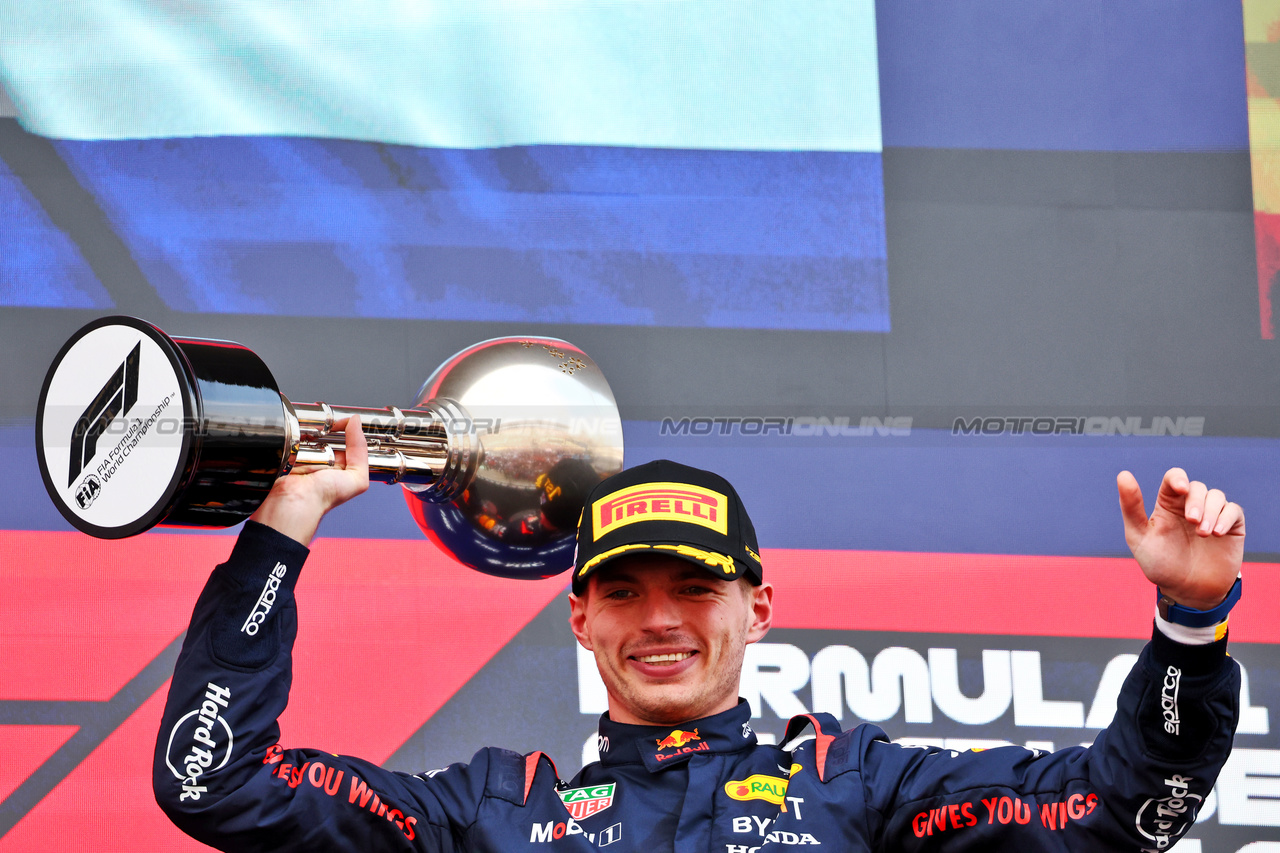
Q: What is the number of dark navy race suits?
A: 1